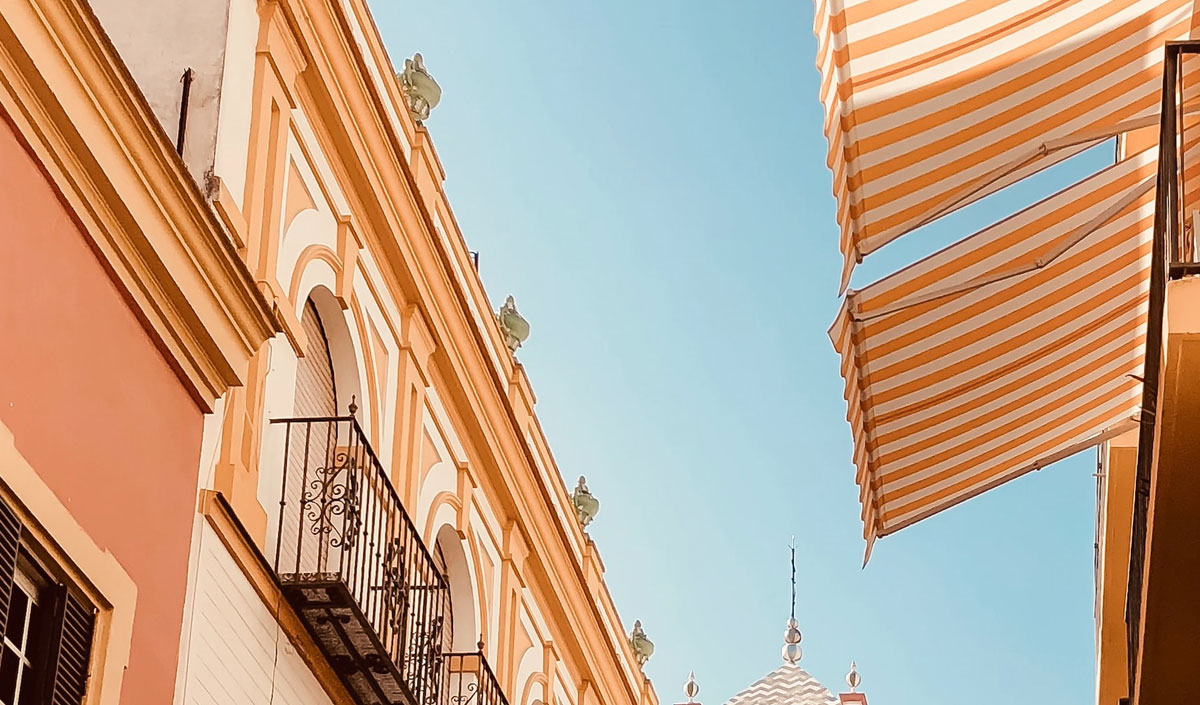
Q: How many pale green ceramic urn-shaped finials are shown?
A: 4